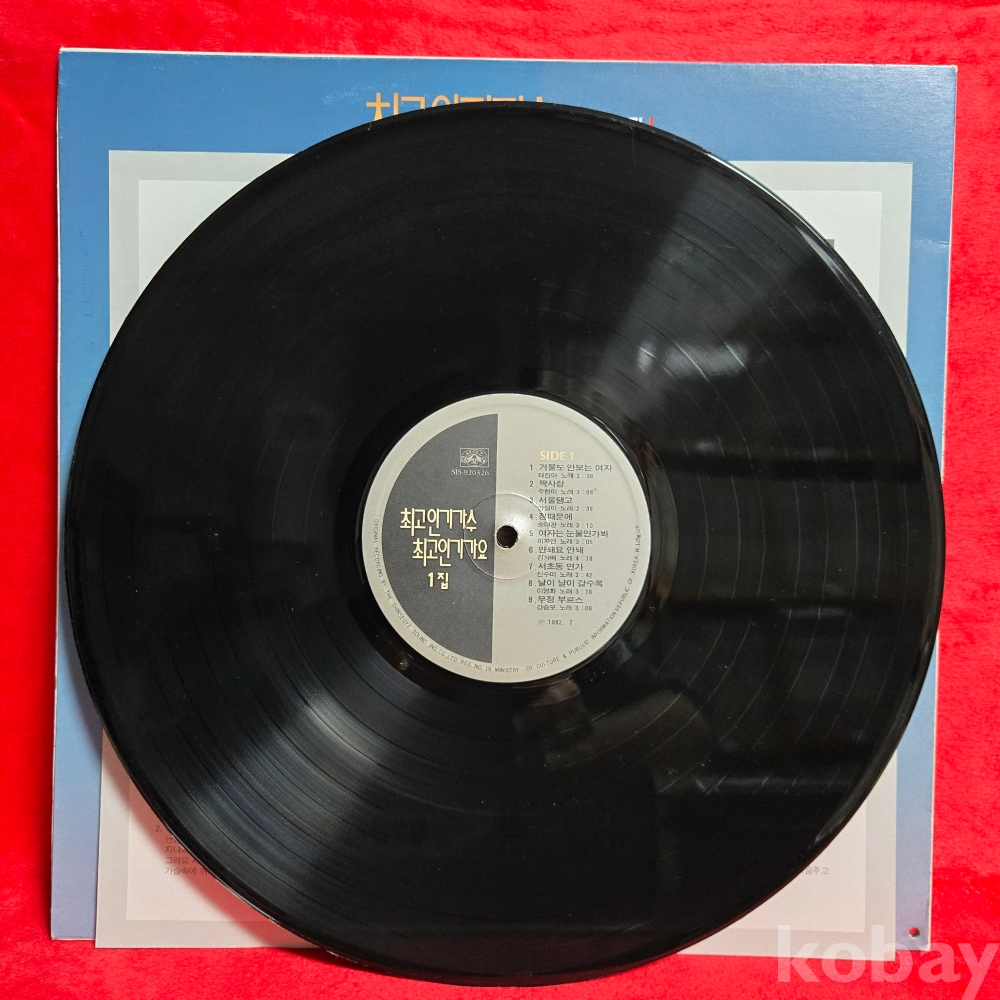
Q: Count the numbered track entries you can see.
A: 9